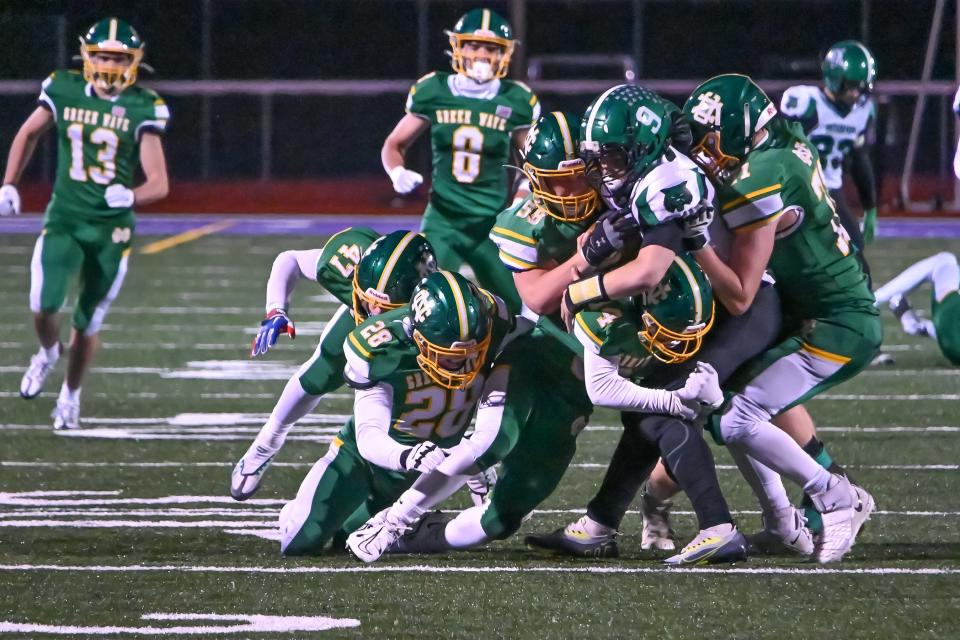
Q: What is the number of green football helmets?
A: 9